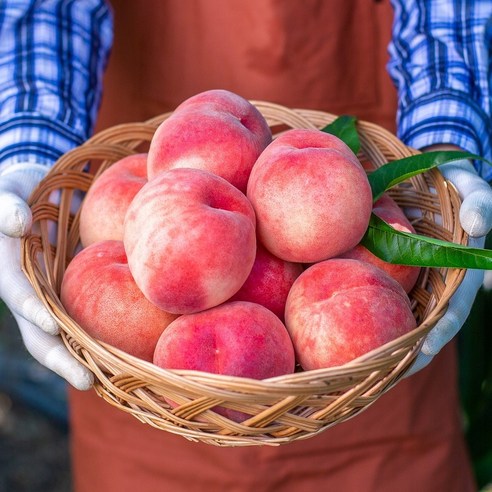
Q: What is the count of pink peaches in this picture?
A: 9